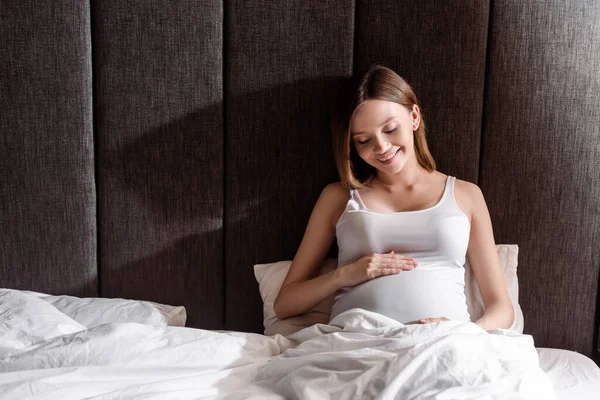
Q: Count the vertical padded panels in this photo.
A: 5